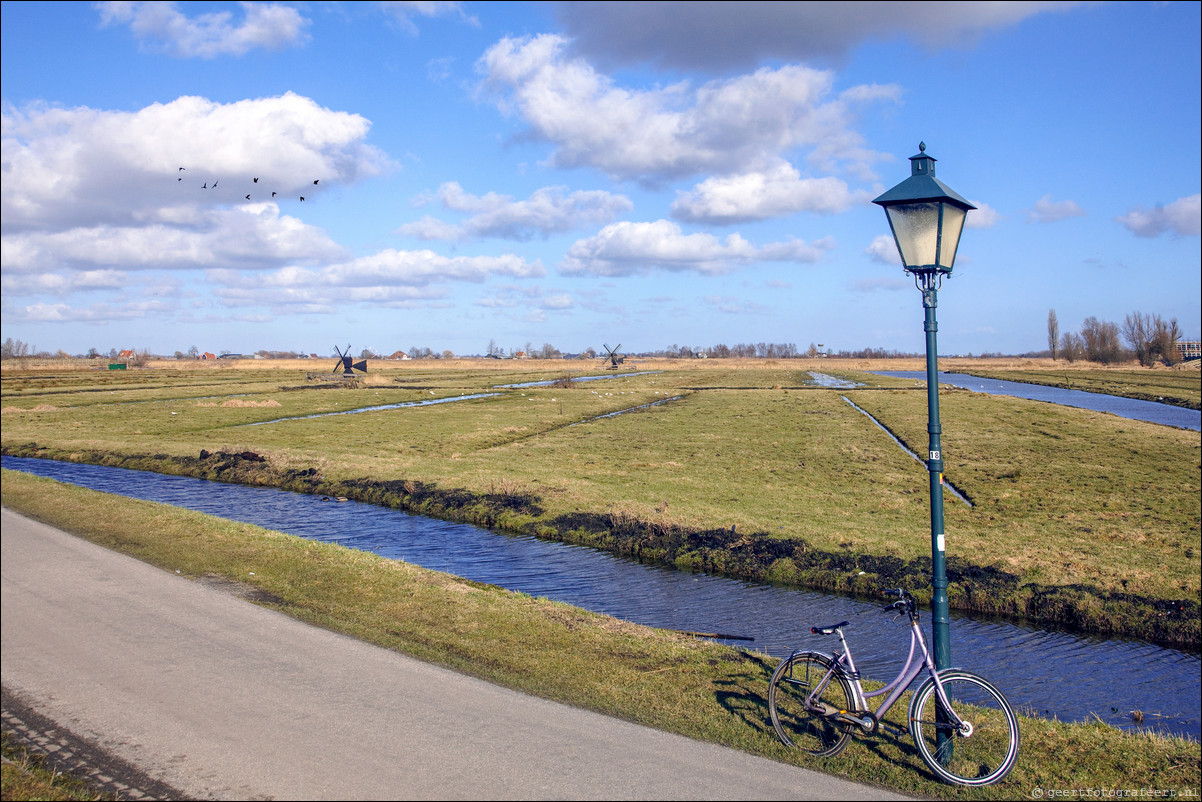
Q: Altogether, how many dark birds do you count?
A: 9